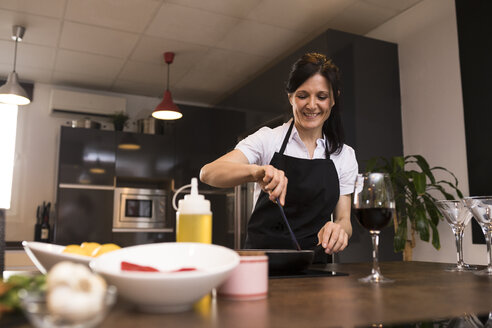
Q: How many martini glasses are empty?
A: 2